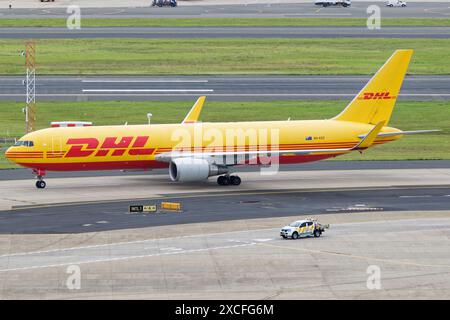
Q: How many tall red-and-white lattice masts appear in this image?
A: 1